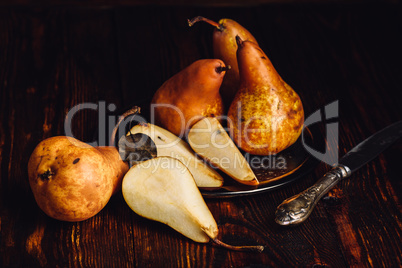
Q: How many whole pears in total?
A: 4